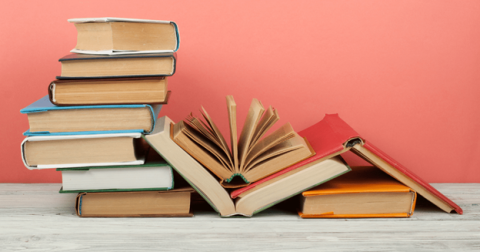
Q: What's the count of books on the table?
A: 11